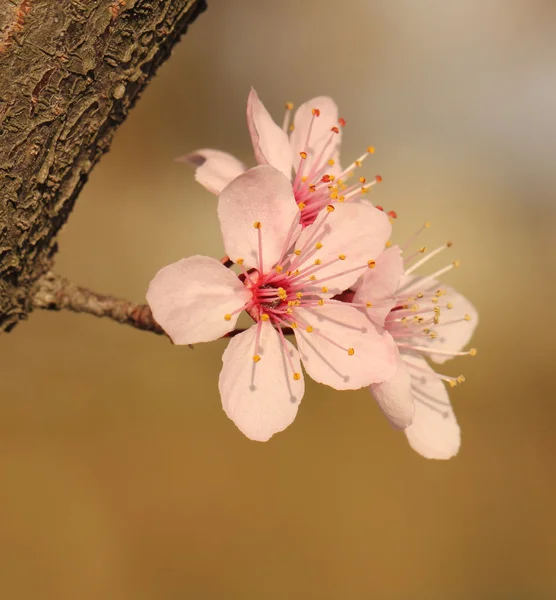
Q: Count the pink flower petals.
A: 12